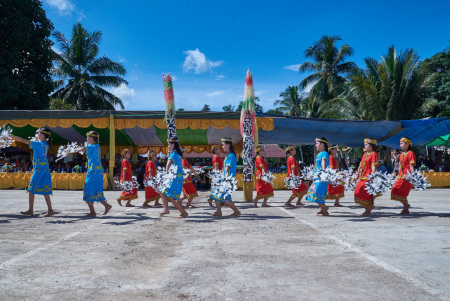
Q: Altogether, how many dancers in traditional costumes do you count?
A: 14